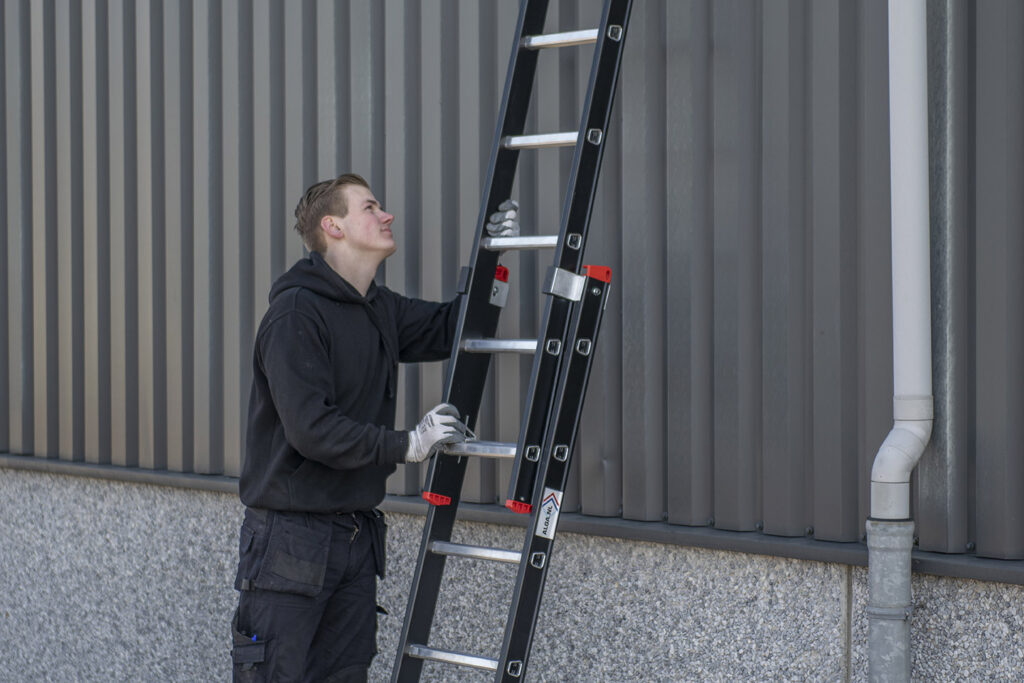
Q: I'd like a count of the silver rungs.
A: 7